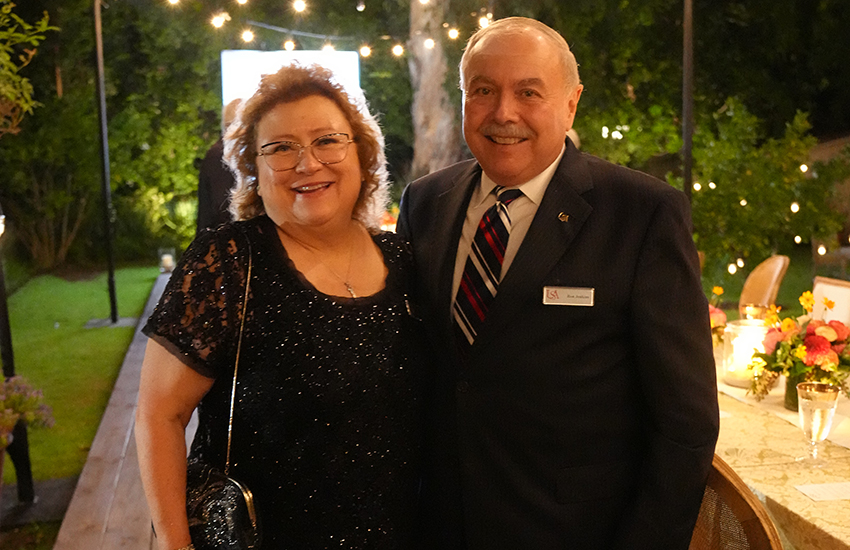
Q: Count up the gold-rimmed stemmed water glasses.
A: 1